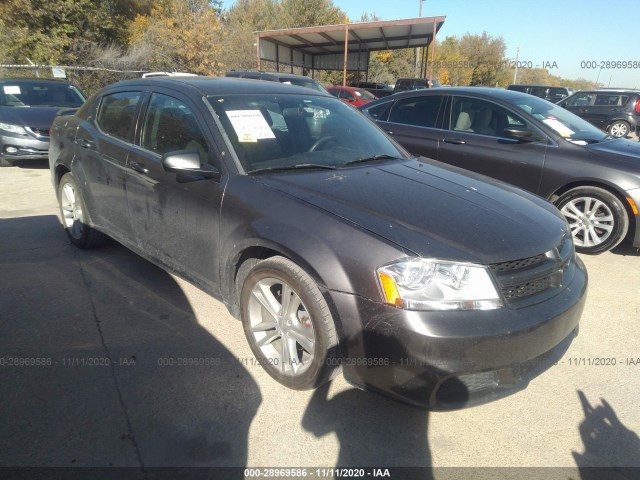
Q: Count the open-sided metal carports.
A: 1